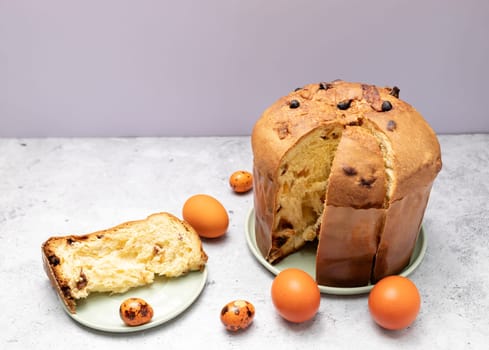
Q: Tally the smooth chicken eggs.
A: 3